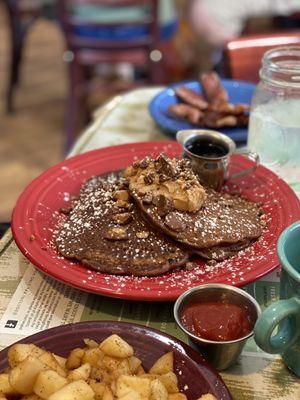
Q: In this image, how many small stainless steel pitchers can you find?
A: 1